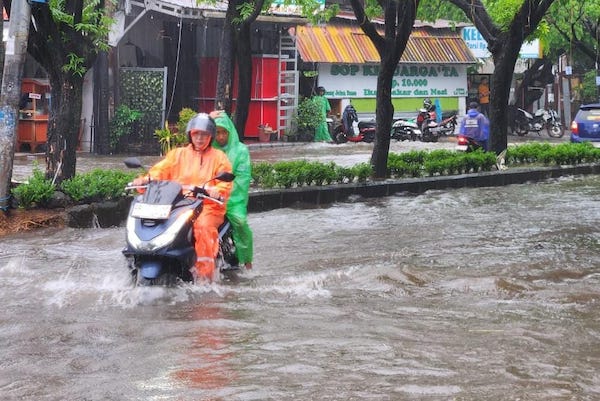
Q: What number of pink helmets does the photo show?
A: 0